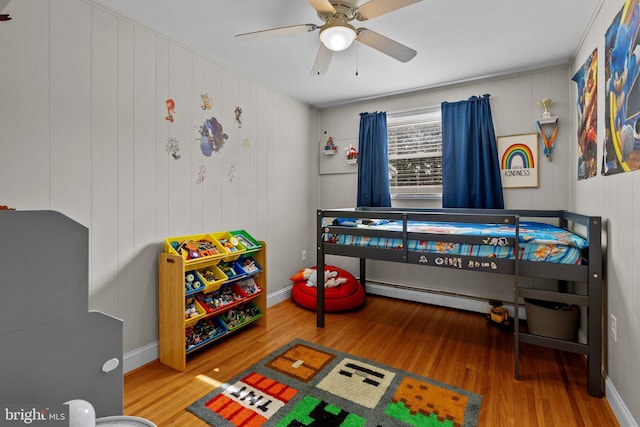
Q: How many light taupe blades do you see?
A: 5